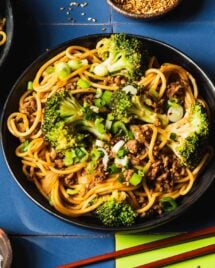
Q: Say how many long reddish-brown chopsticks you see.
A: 2